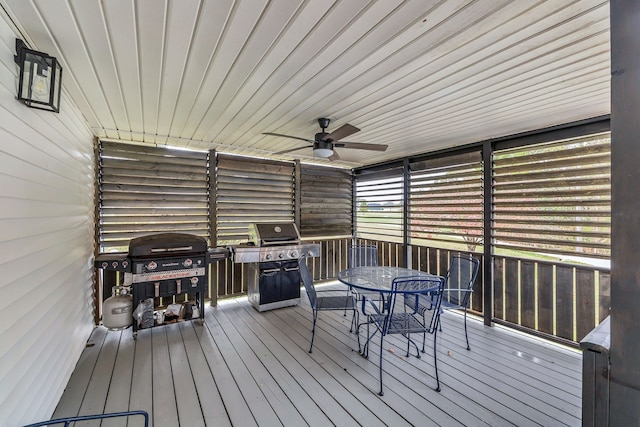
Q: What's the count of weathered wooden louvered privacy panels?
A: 6